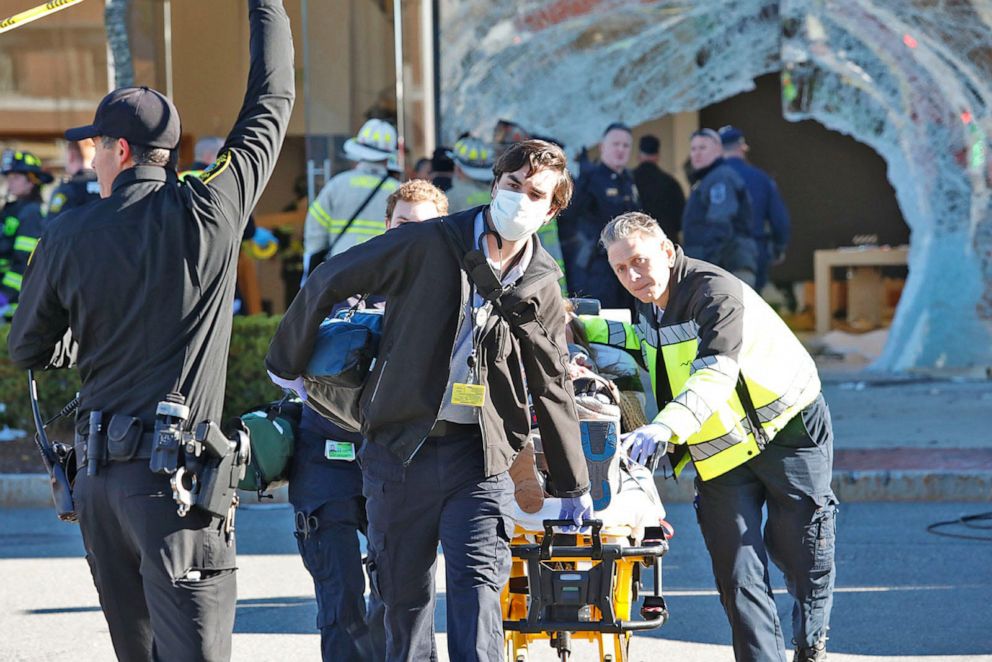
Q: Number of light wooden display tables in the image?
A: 1